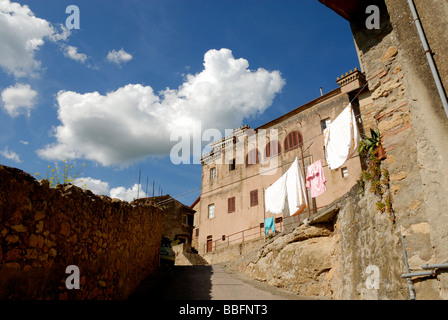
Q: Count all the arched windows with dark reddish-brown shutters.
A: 3